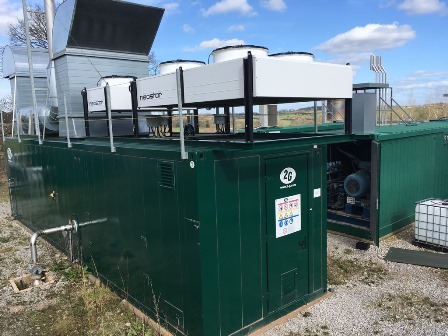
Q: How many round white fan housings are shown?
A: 4